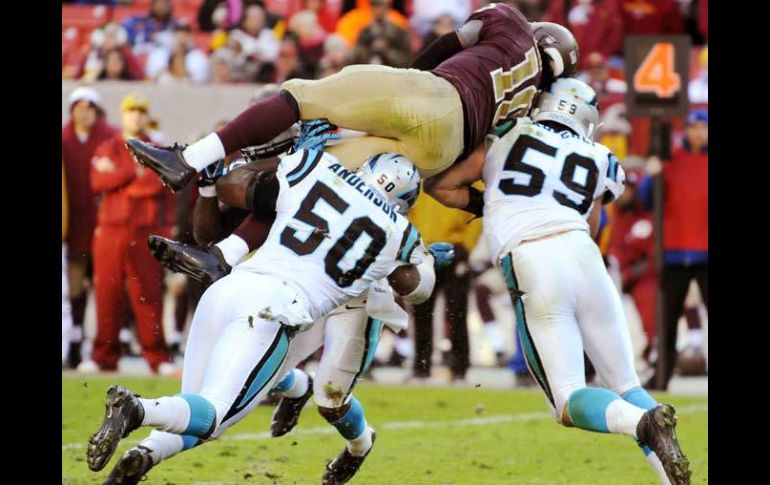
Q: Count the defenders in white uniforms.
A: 3